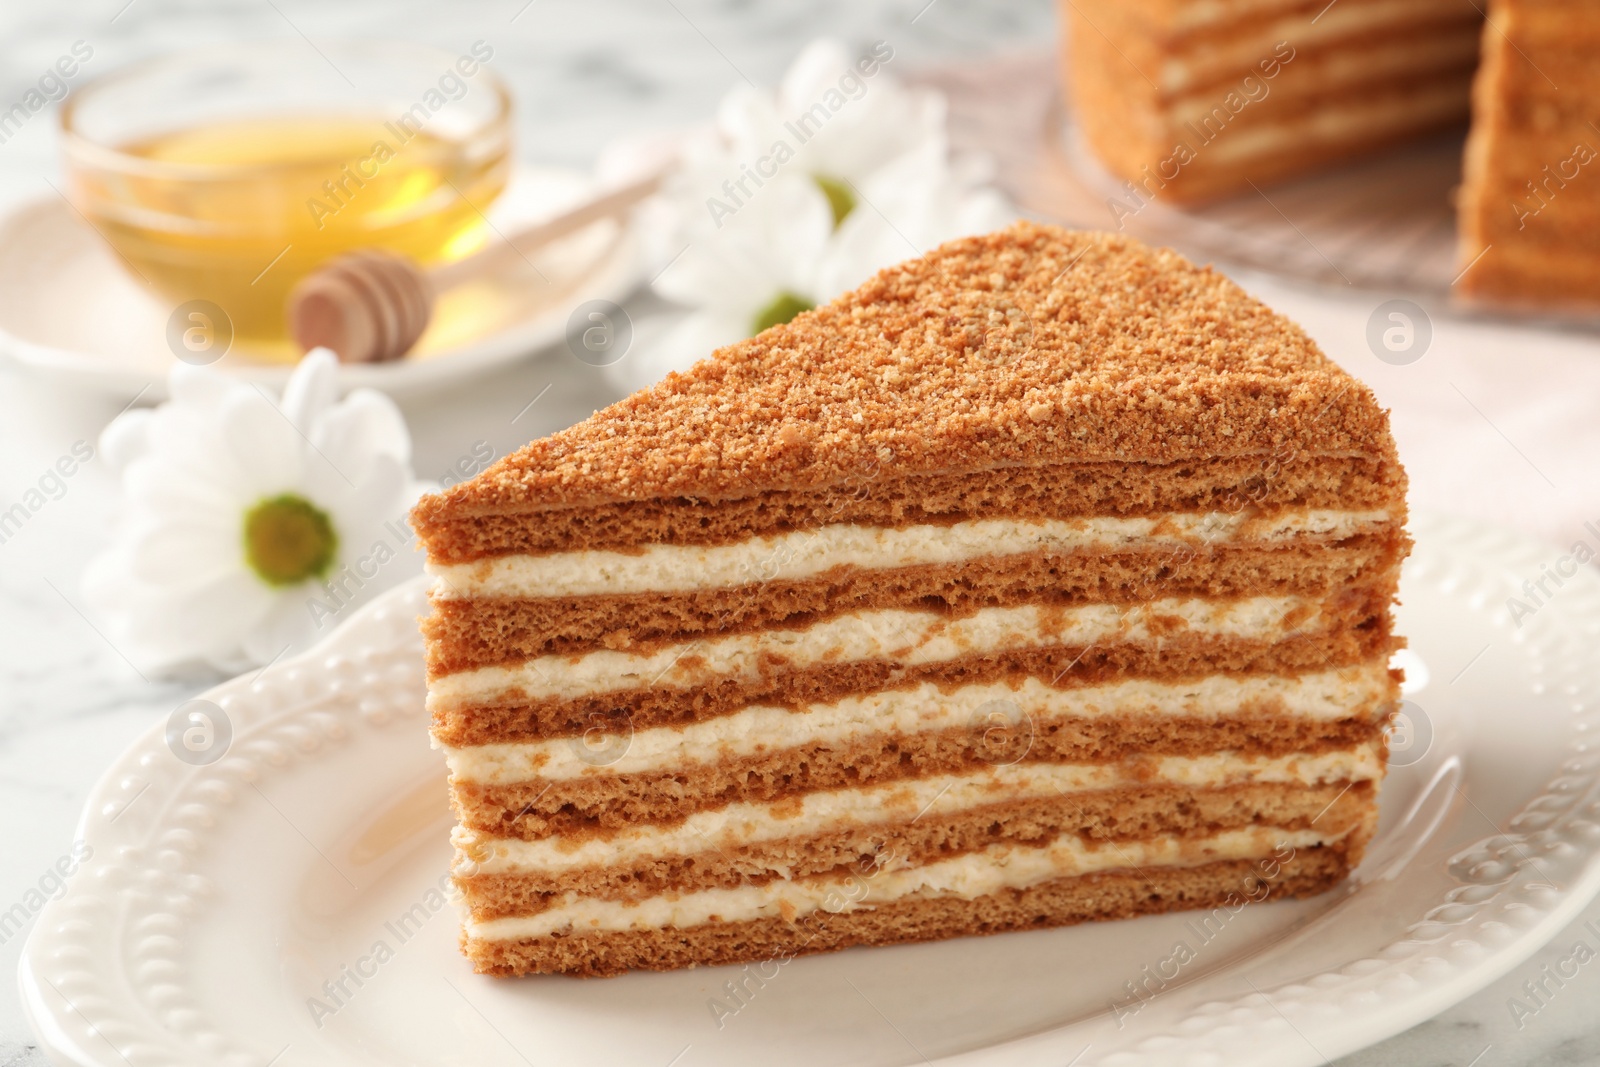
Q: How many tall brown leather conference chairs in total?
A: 0